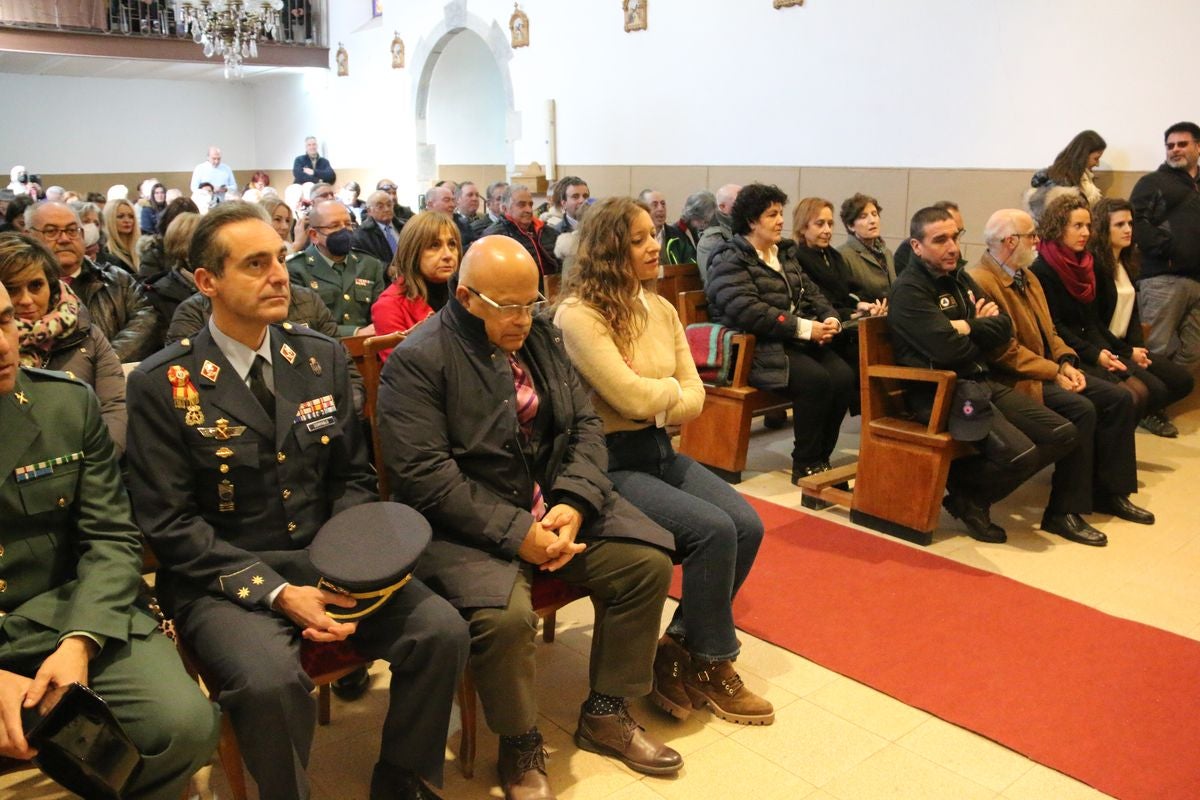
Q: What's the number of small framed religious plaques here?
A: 5